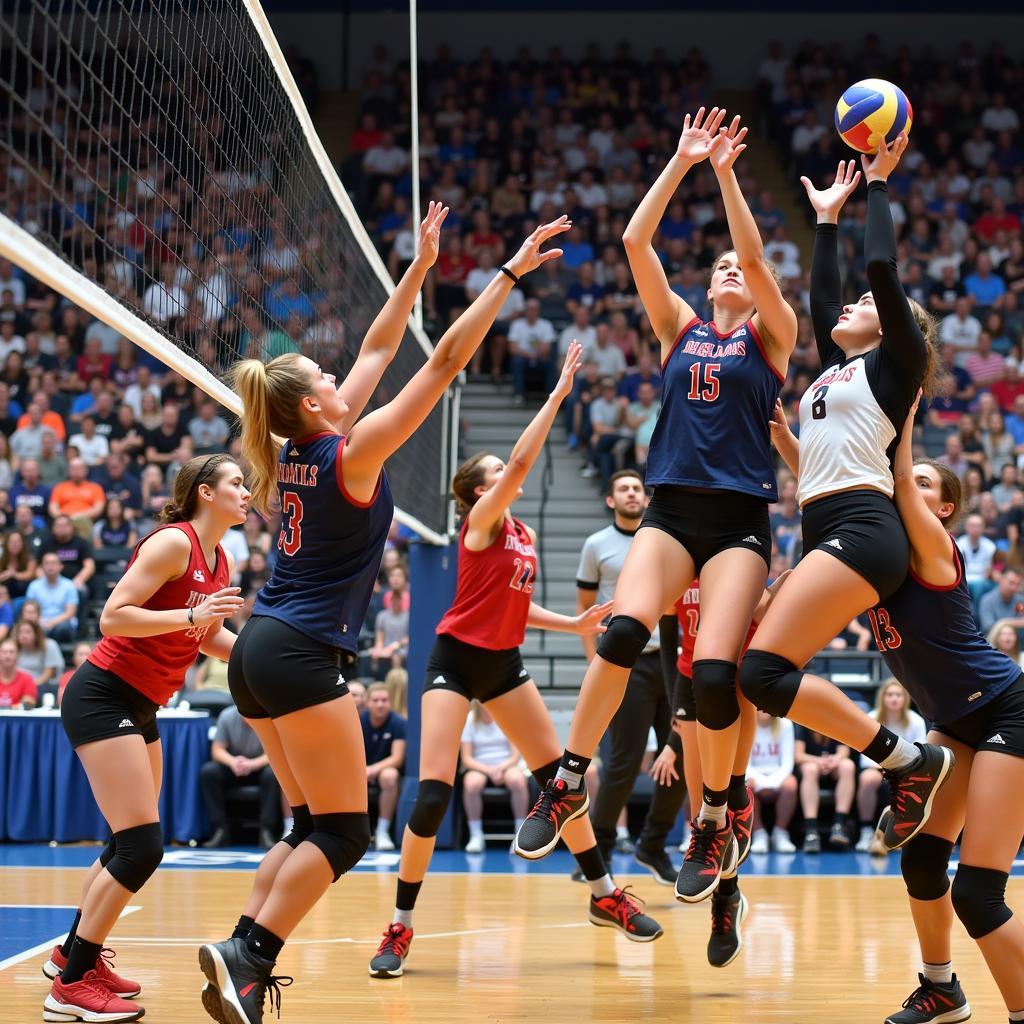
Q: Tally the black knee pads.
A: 11